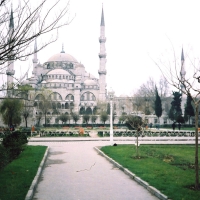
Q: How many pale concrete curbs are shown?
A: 2